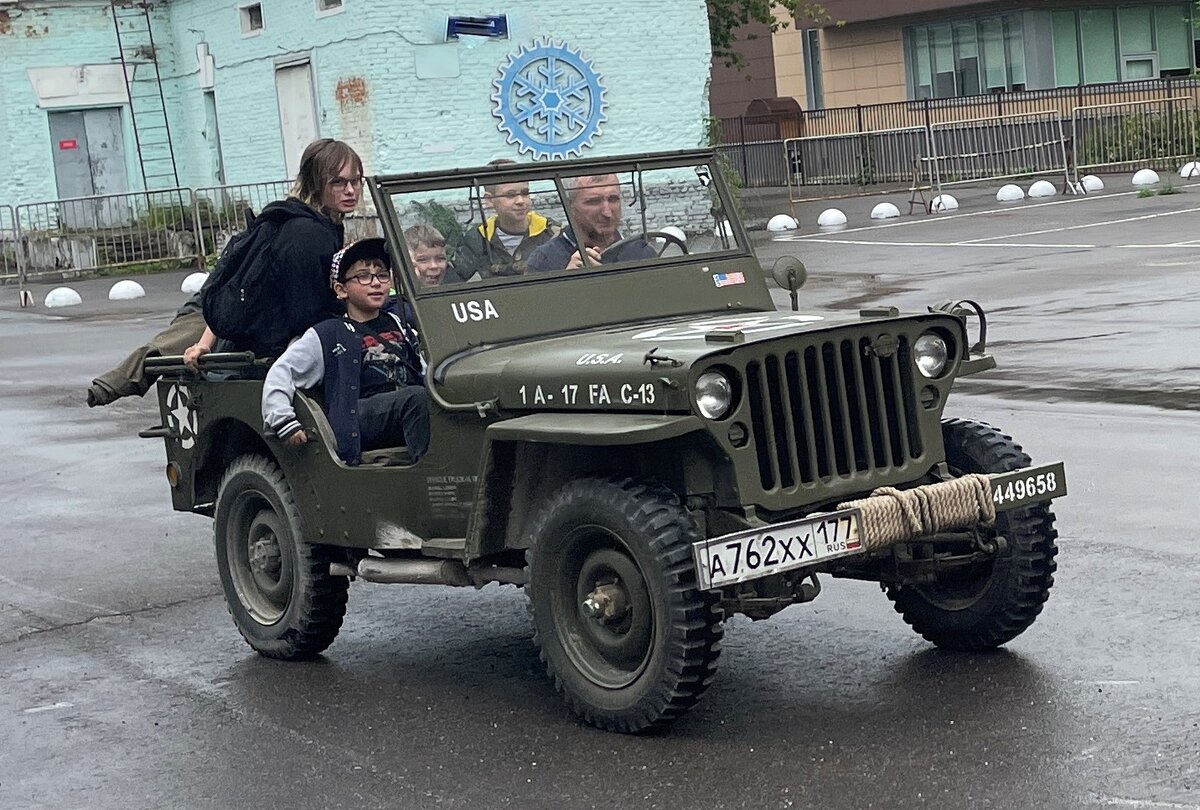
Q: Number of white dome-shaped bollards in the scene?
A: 14